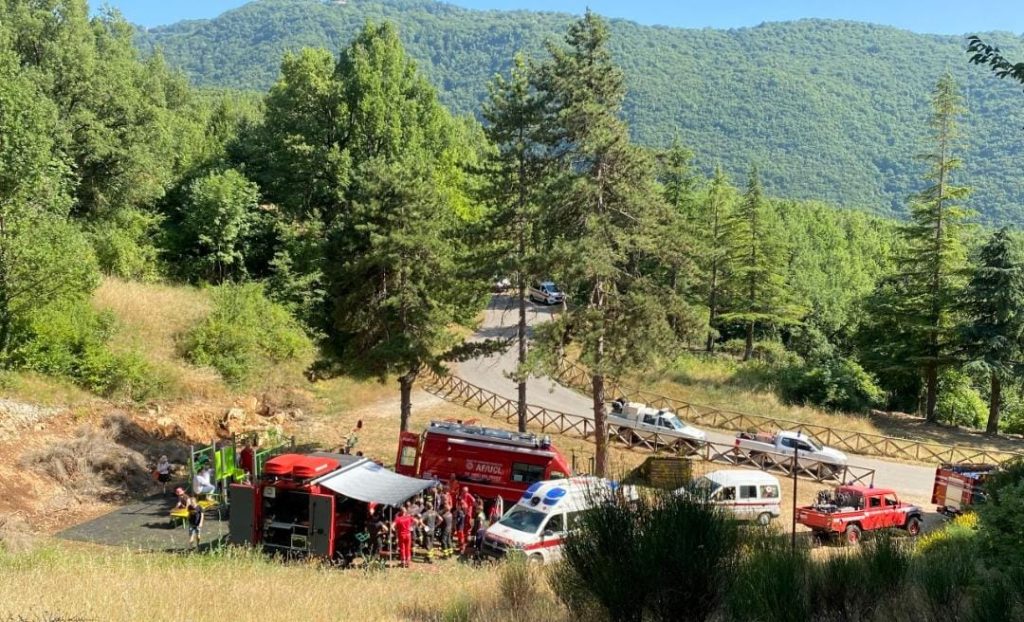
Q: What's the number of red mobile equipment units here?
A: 4